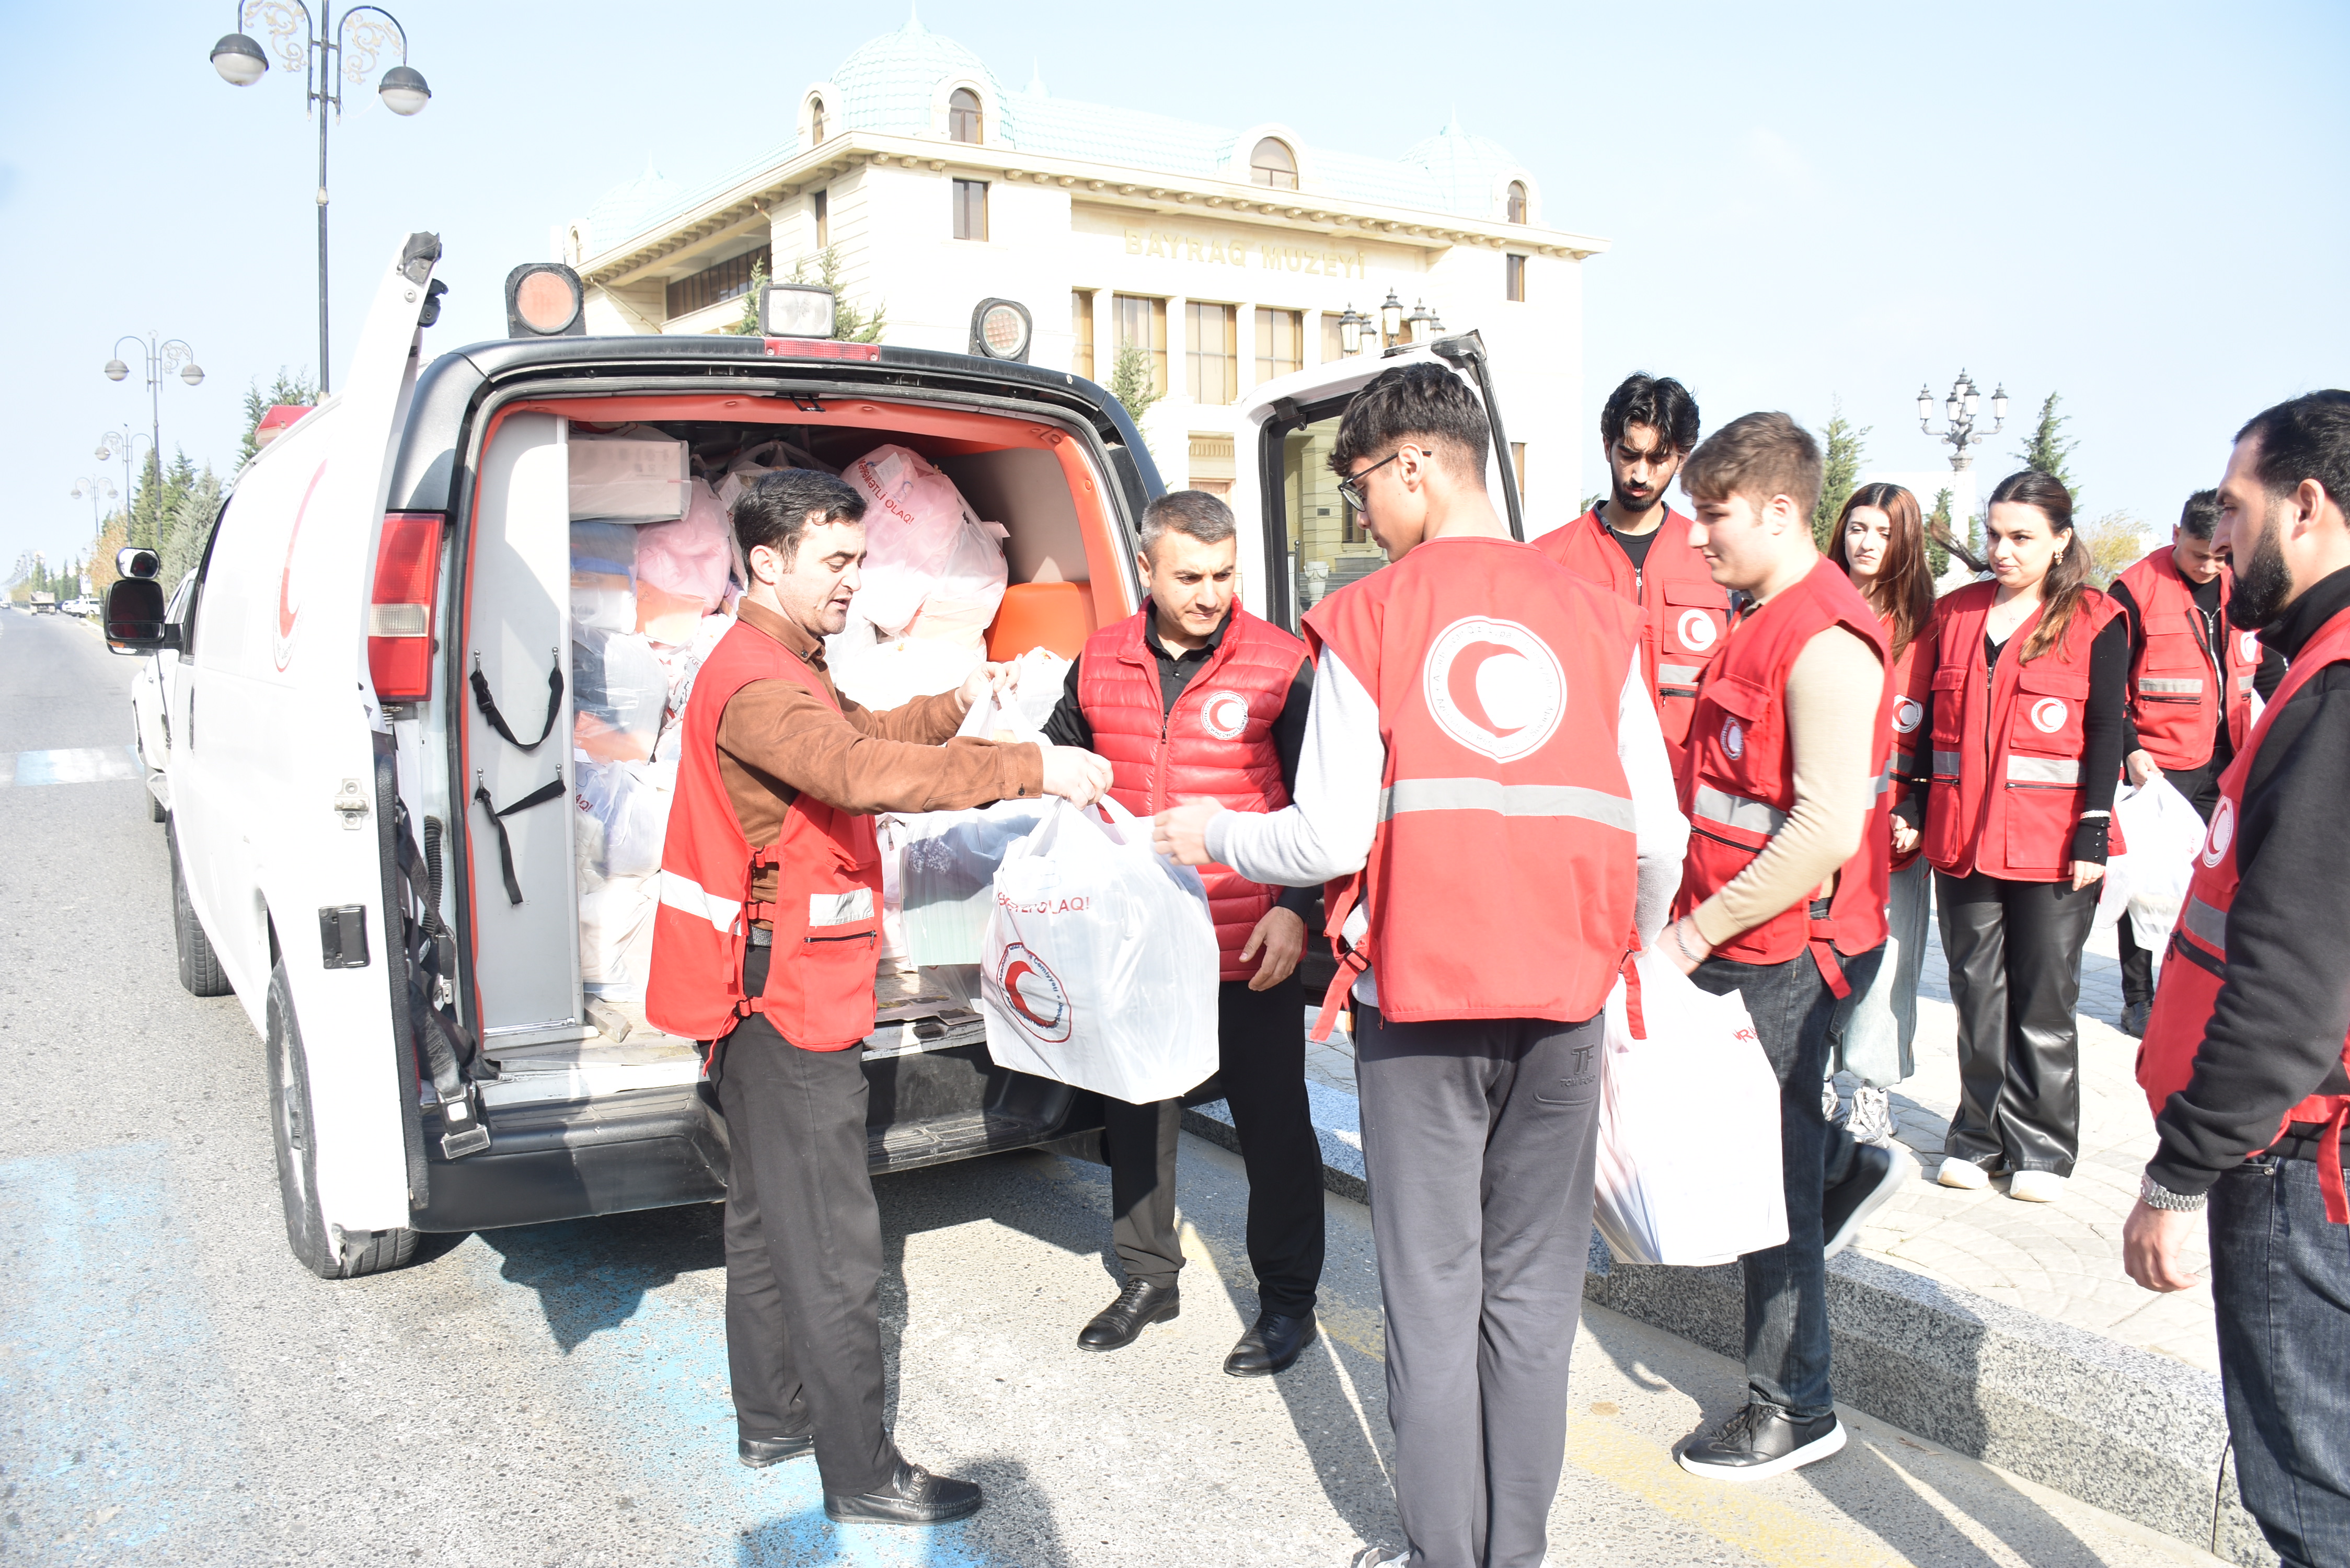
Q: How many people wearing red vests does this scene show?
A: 9